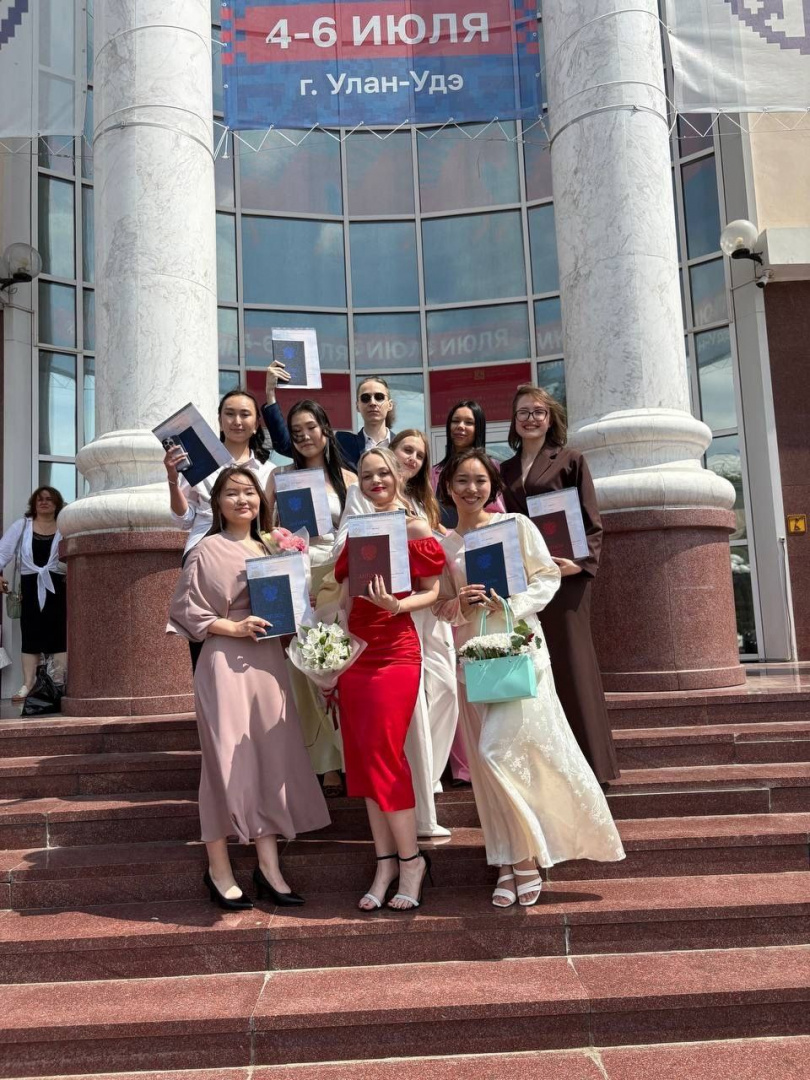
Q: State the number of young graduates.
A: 9